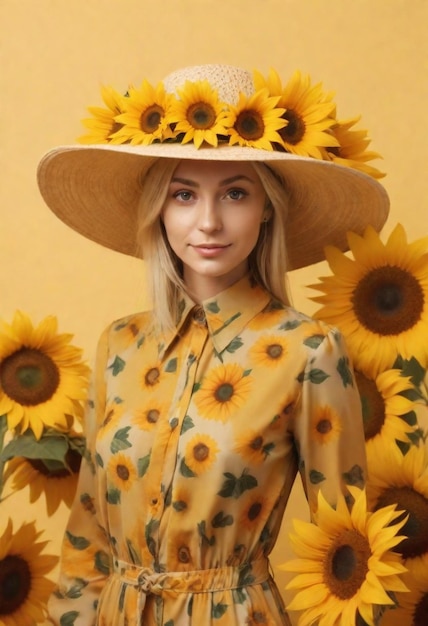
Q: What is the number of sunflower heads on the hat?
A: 6